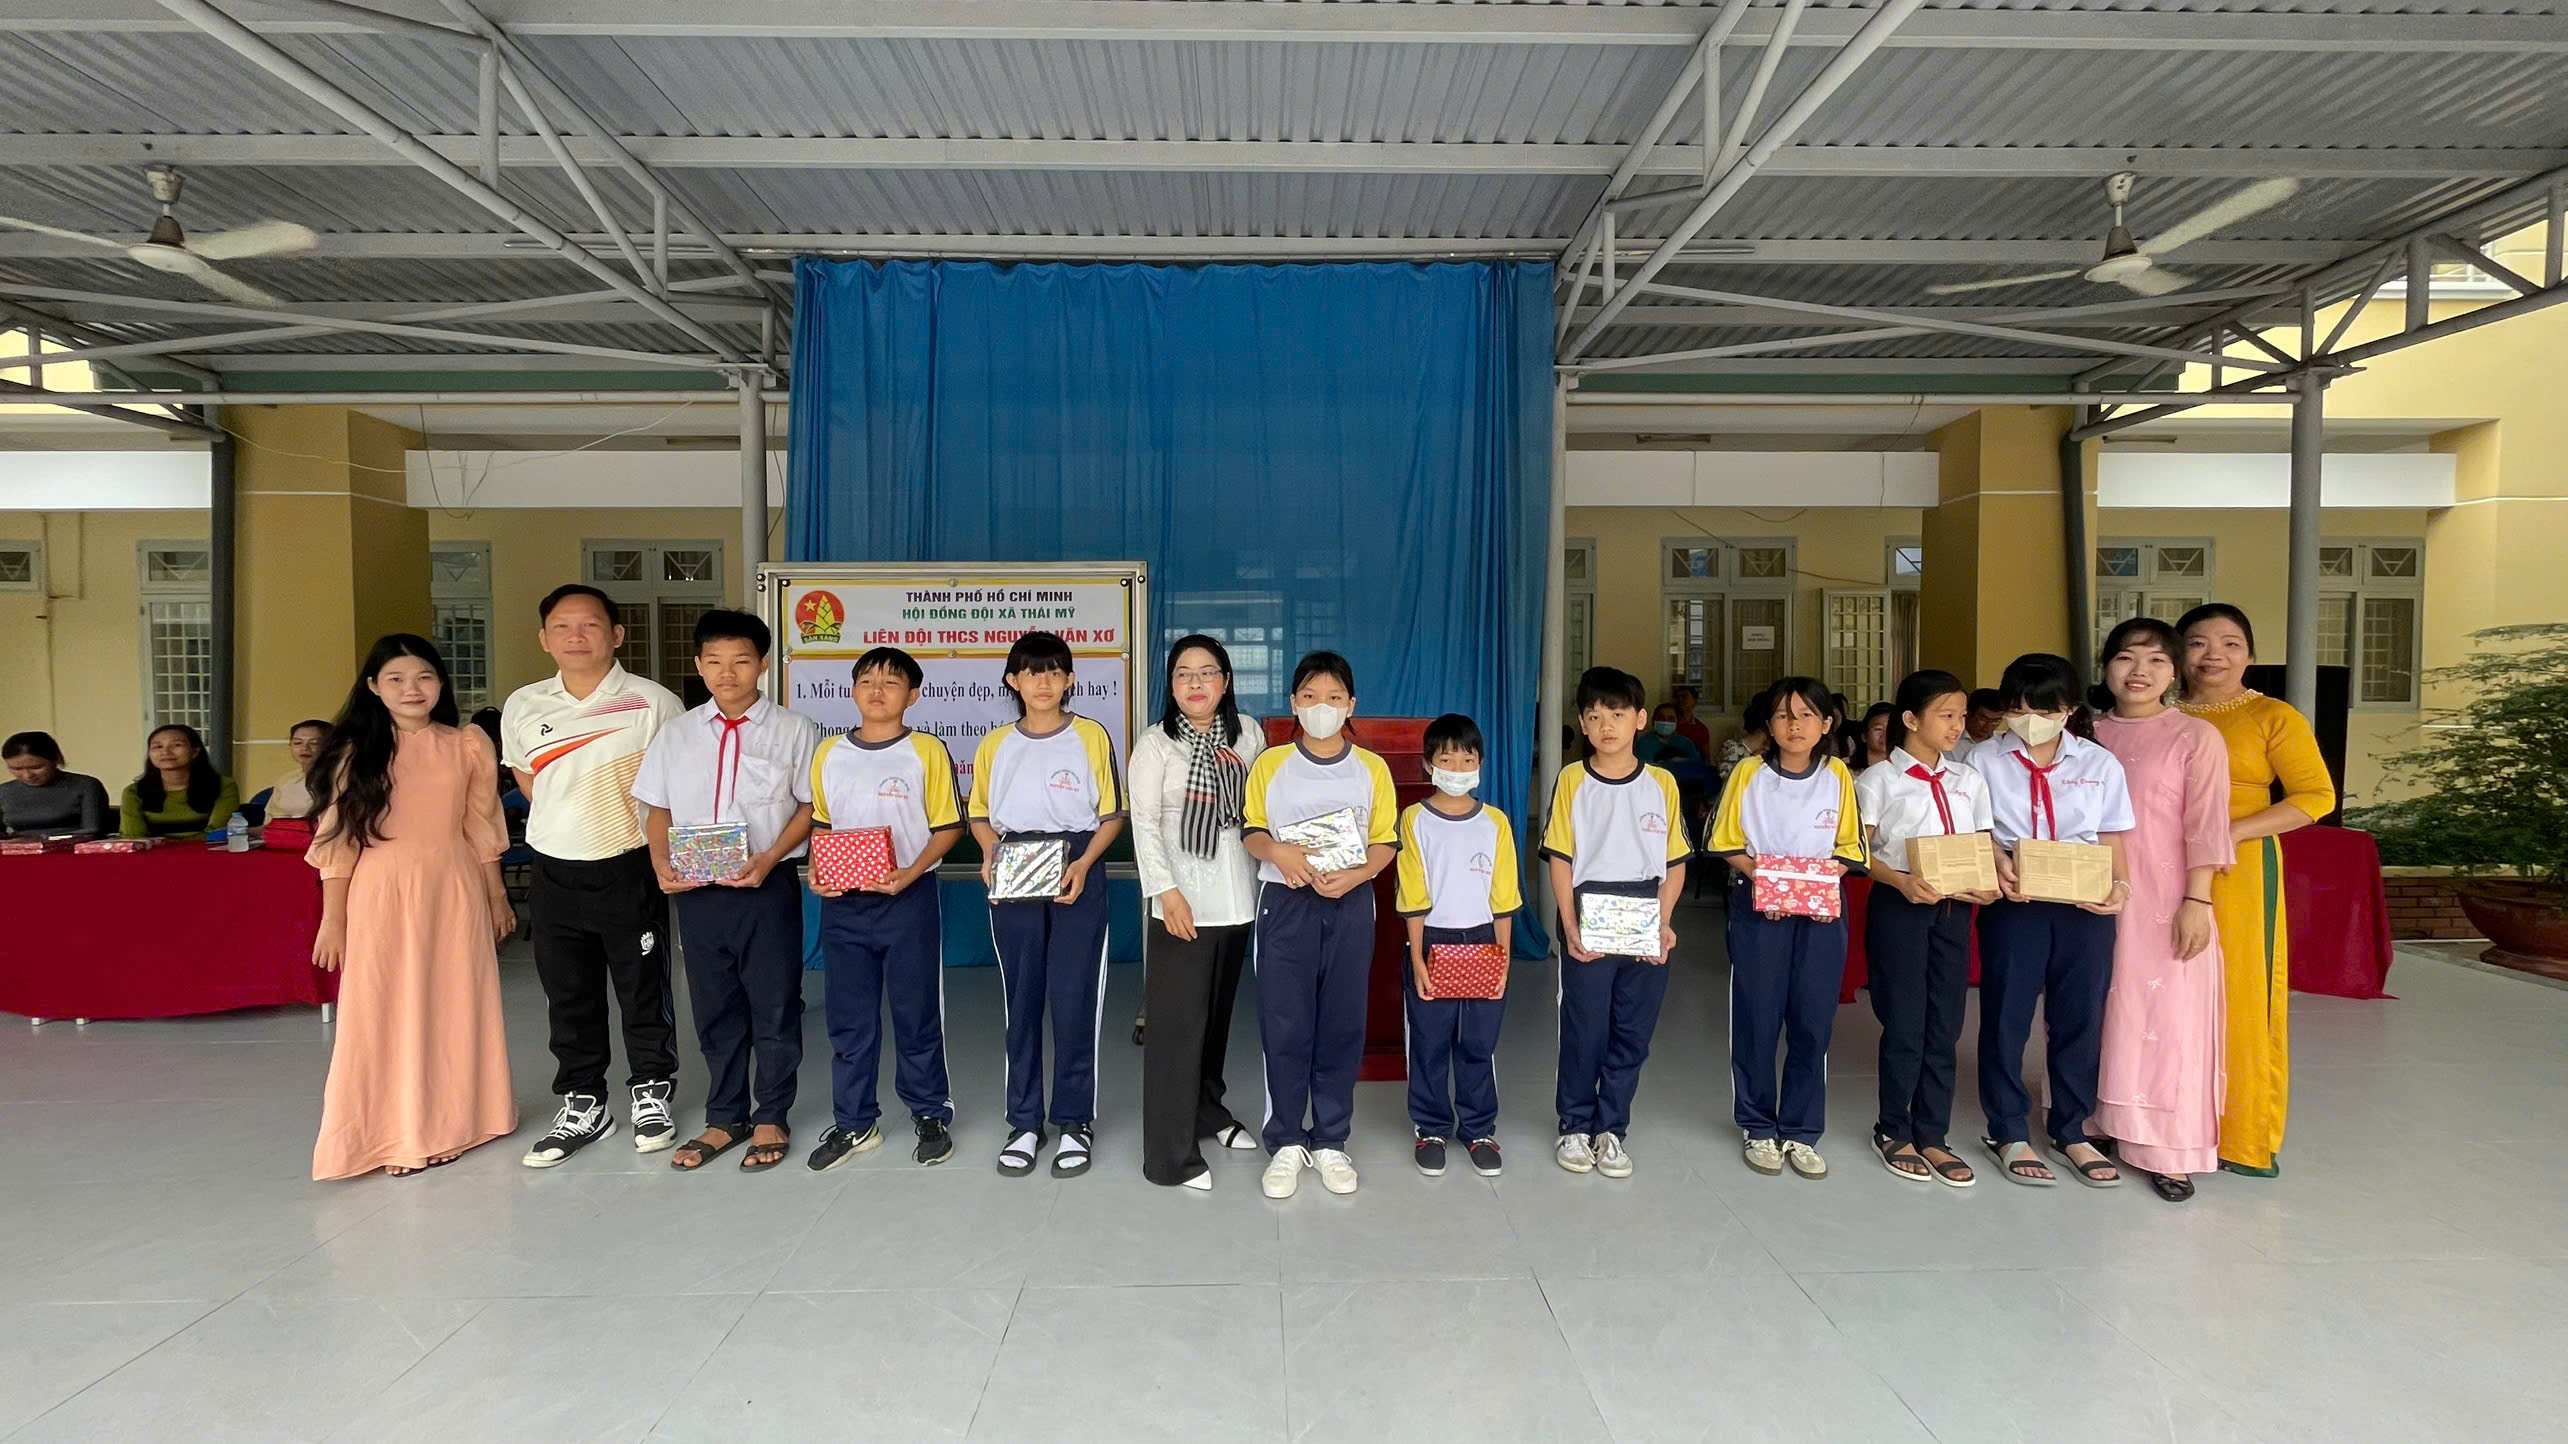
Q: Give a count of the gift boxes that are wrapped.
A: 9